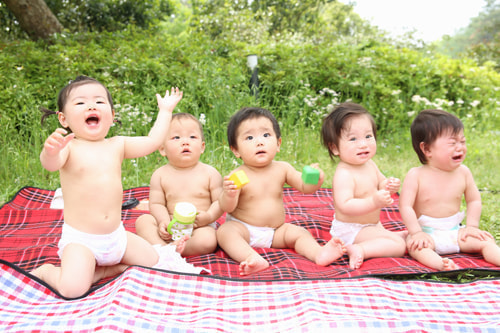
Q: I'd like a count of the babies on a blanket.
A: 5